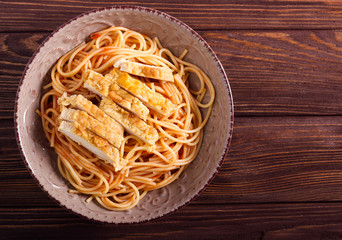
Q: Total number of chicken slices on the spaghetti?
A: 7